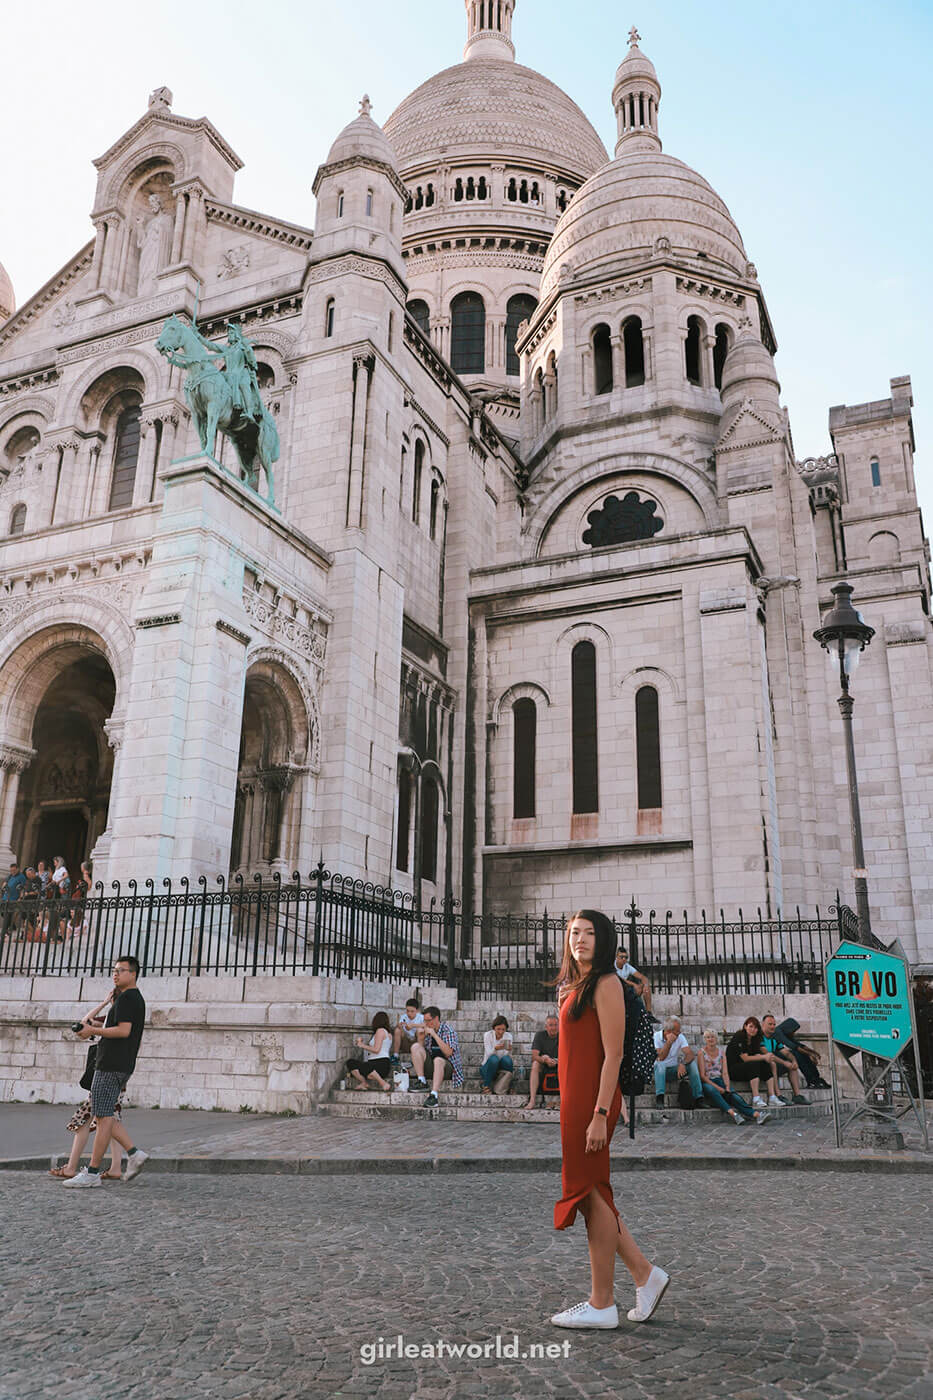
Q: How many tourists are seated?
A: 11